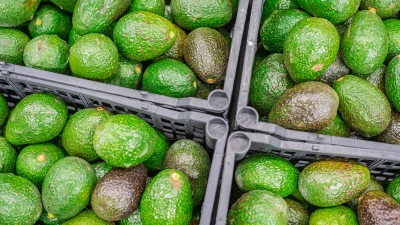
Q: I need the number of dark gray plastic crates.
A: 4